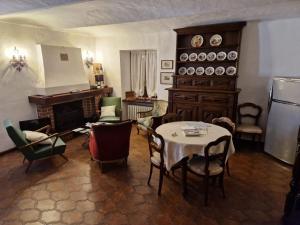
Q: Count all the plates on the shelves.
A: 14